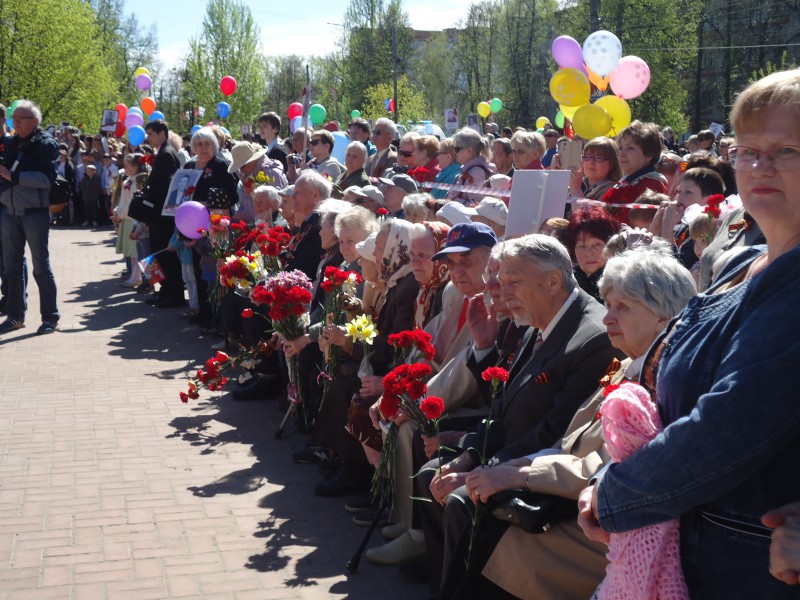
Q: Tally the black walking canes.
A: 1